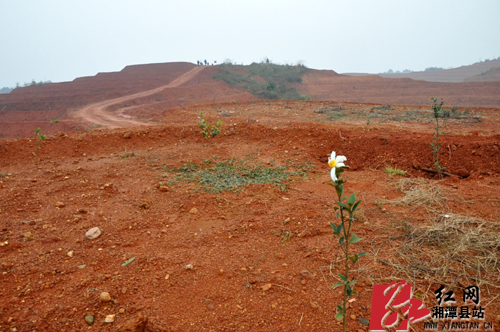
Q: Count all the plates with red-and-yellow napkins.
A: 0